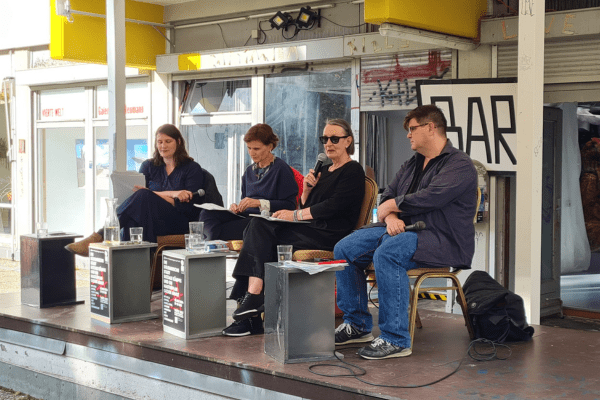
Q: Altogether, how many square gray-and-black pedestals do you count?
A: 4